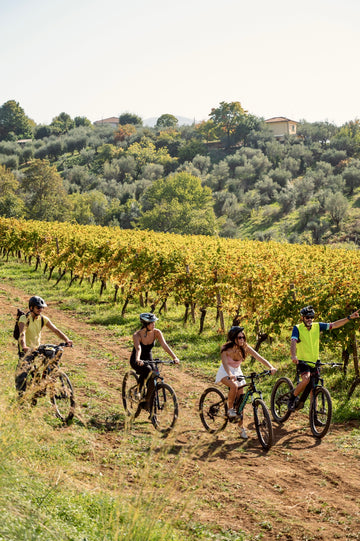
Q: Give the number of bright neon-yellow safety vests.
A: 1